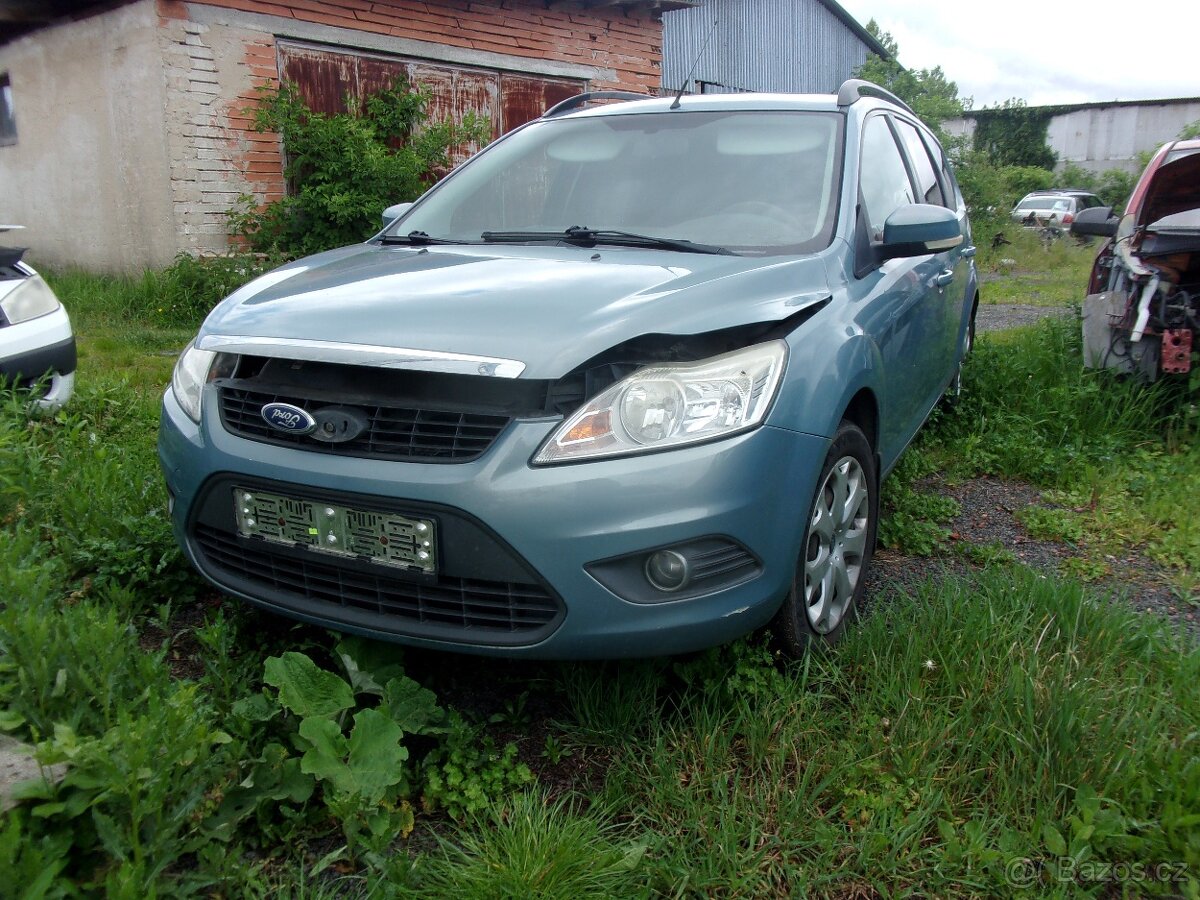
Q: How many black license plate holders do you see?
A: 1